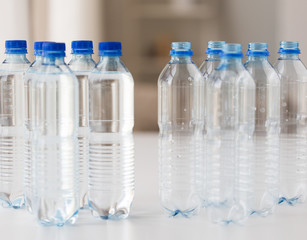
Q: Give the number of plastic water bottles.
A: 10